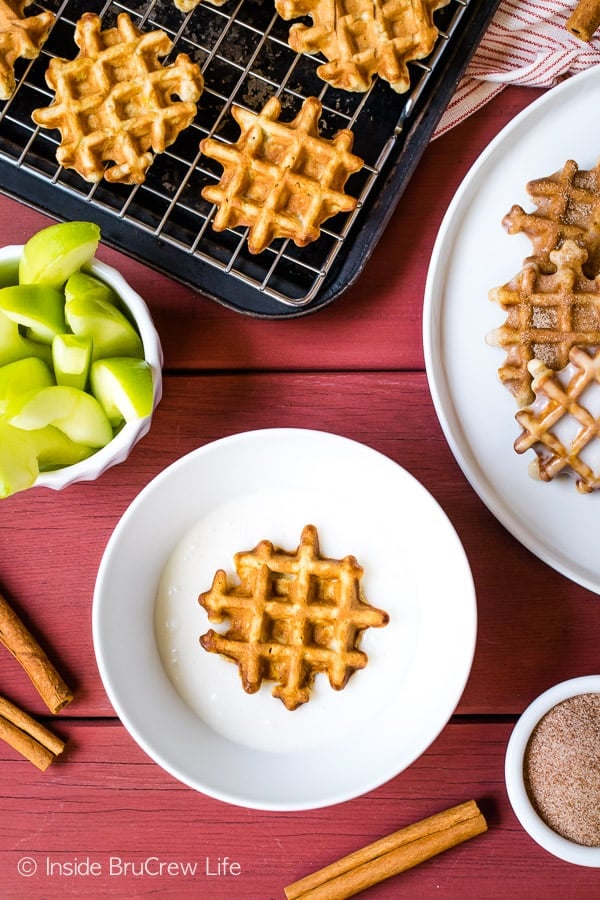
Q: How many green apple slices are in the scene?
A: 11